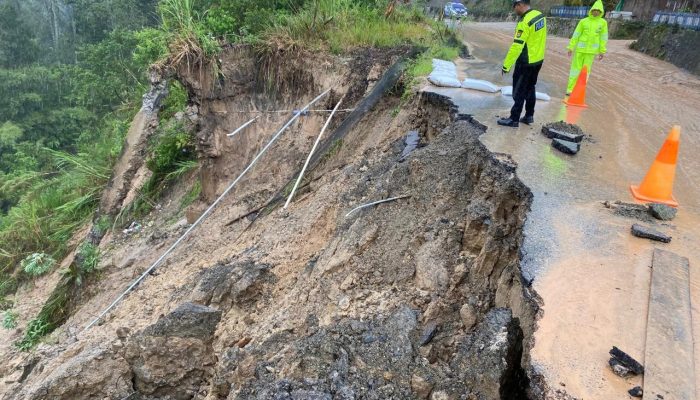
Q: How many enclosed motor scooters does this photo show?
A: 0